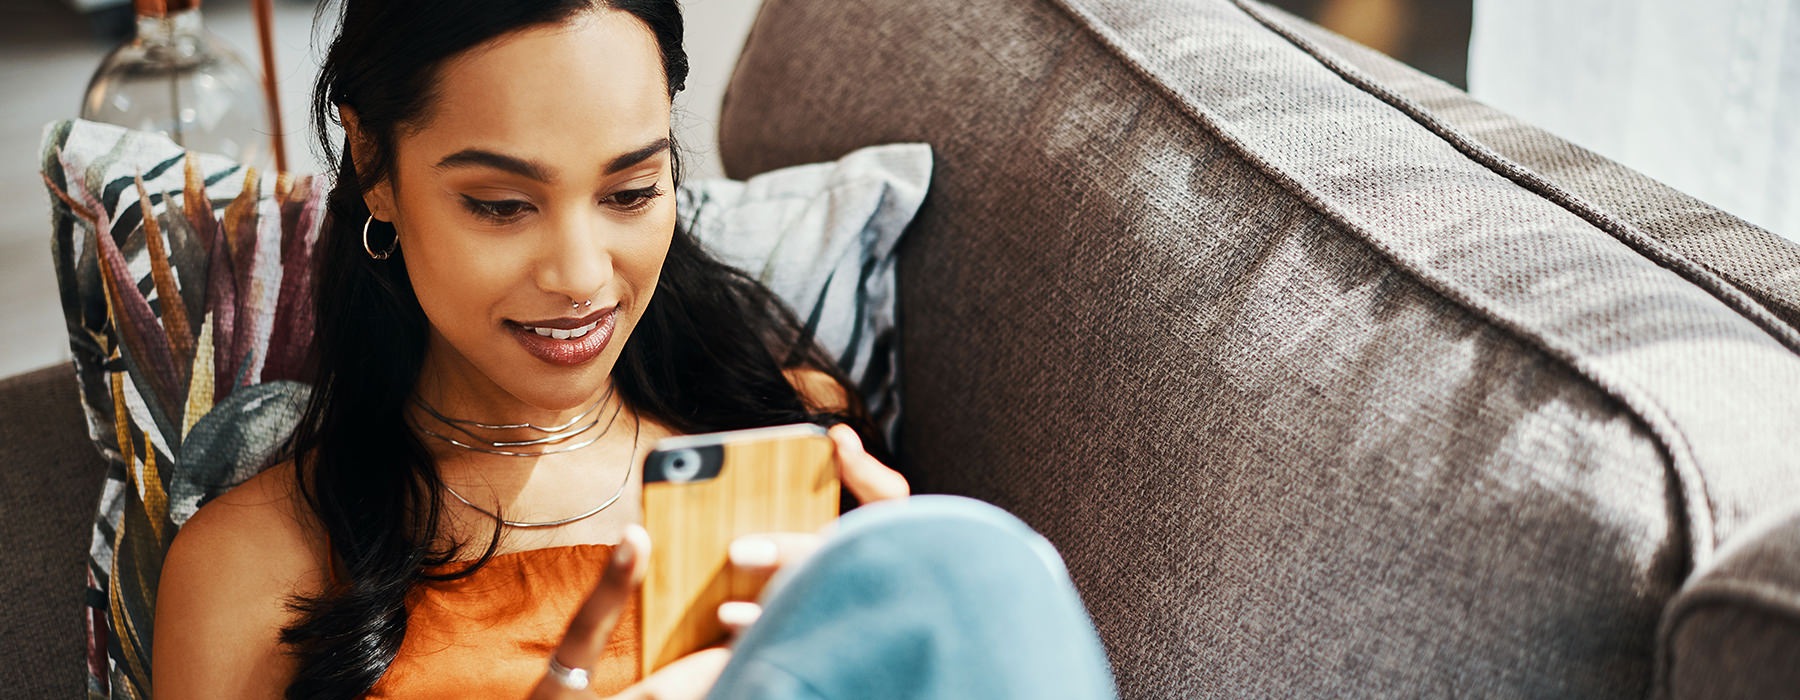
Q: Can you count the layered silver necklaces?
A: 4